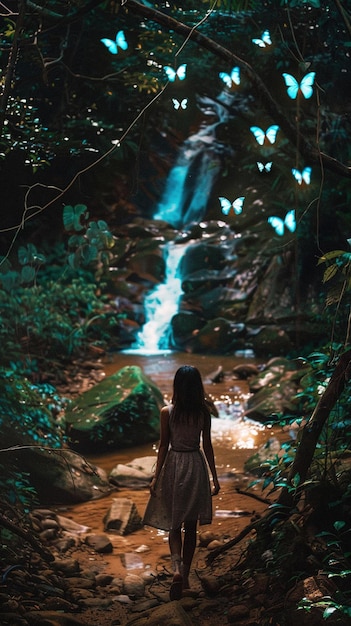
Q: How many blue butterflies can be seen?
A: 11